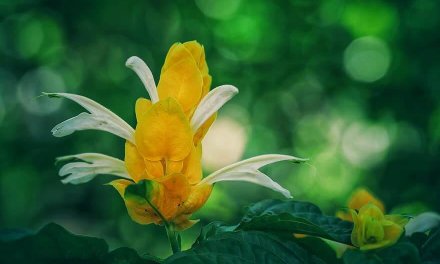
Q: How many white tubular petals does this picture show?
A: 5